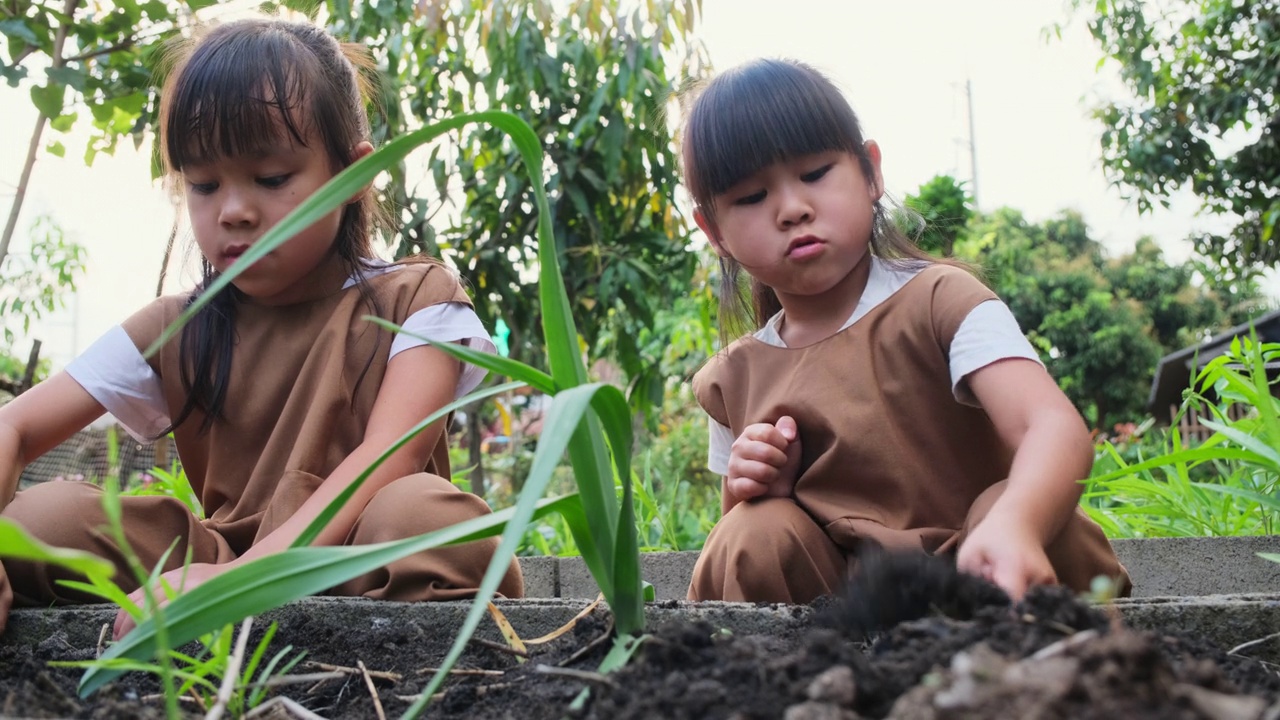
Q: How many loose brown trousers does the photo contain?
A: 2